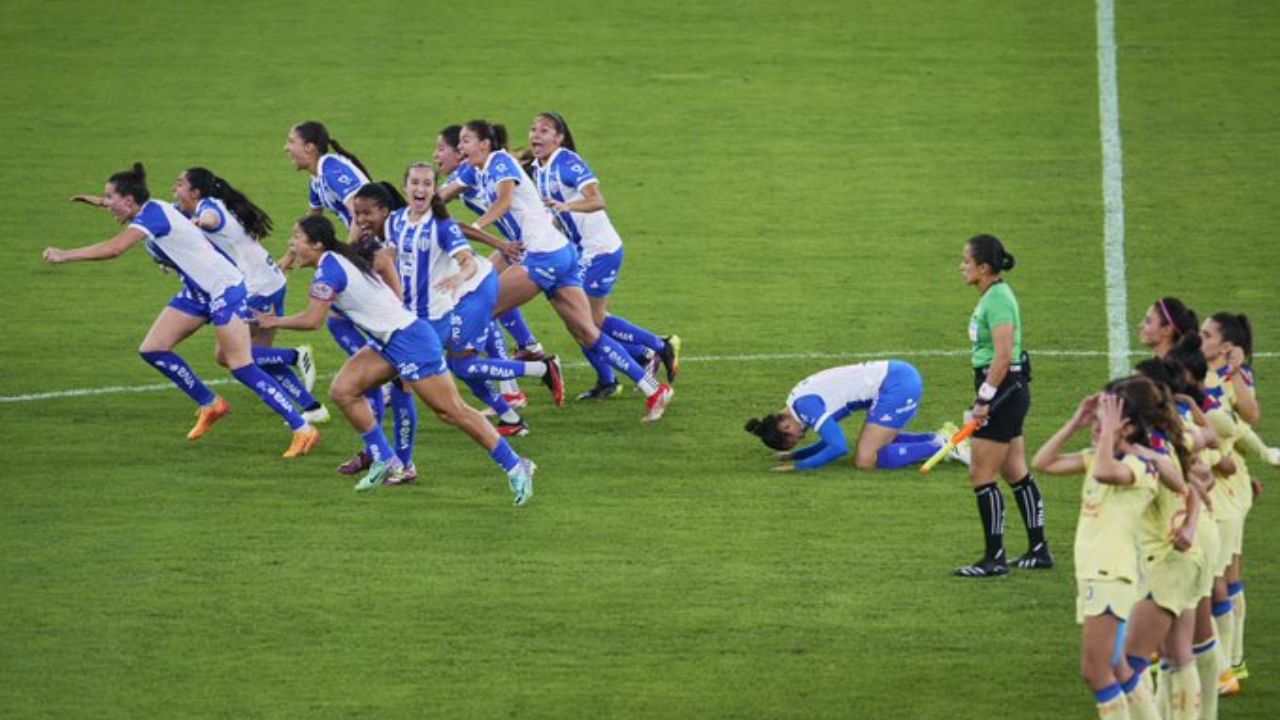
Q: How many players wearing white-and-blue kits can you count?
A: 10